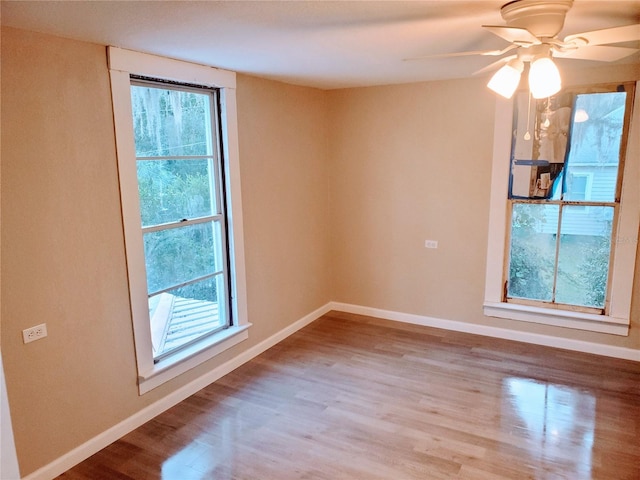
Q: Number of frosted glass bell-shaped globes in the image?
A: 2